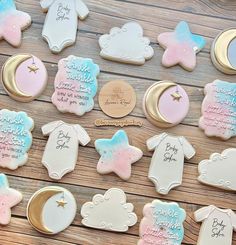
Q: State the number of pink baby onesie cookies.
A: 0